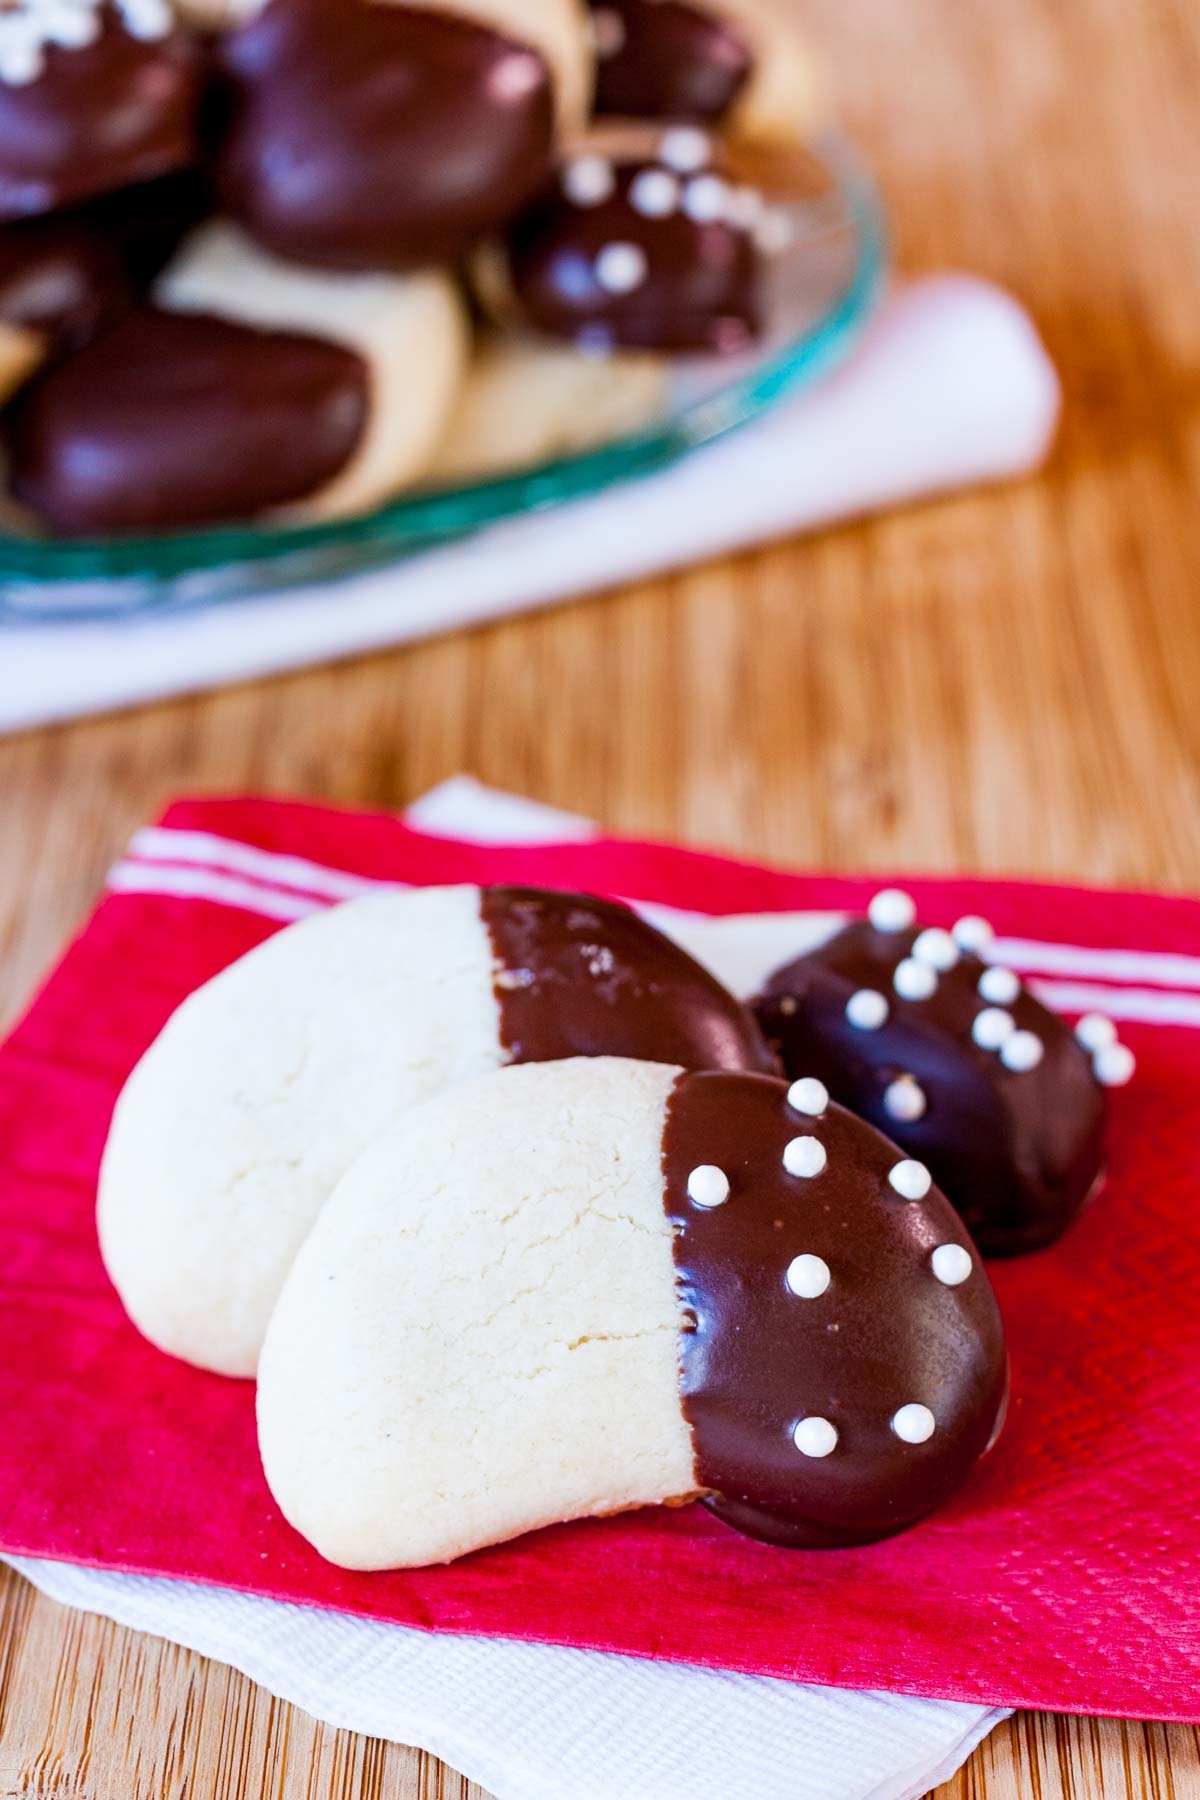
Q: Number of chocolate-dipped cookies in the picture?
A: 9